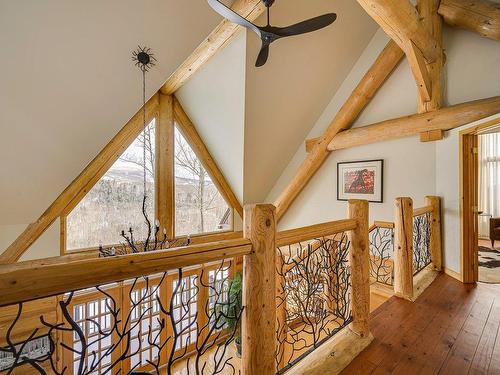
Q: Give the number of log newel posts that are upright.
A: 4